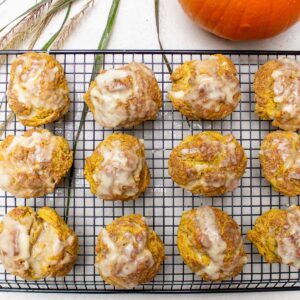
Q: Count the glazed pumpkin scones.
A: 12